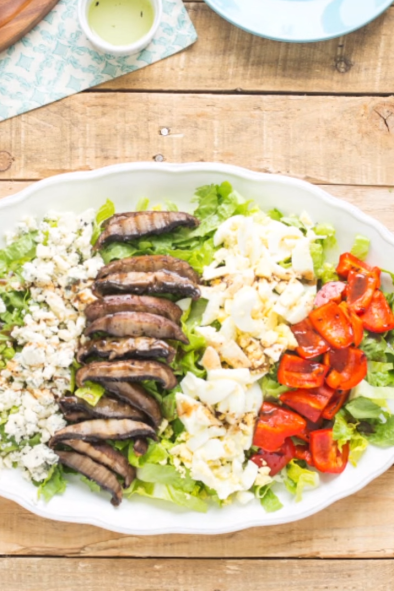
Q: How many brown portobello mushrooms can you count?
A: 12